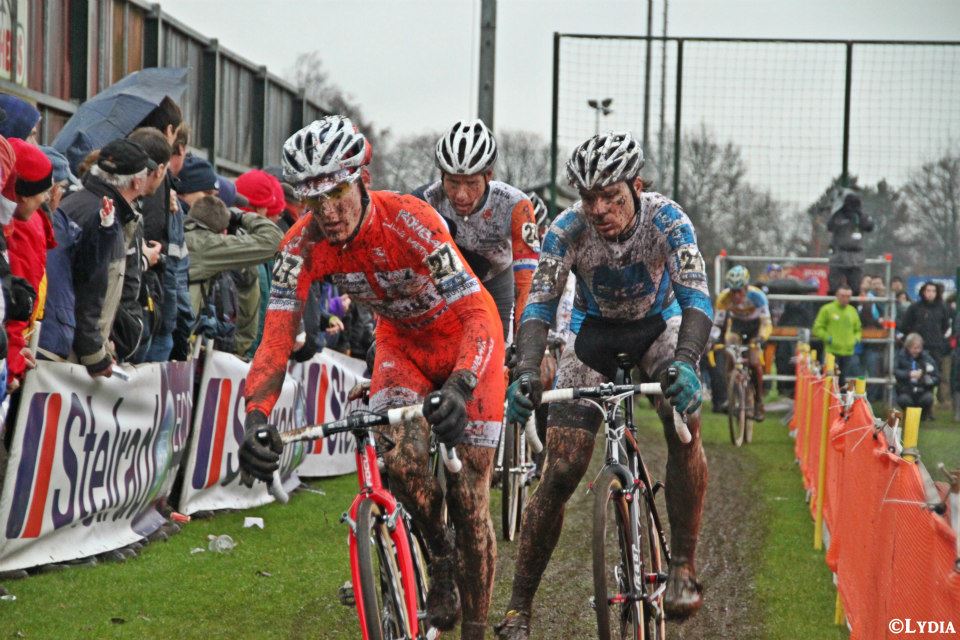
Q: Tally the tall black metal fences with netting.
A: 1